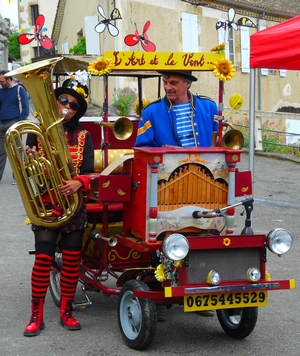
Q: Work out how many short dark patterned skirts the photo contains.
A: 1